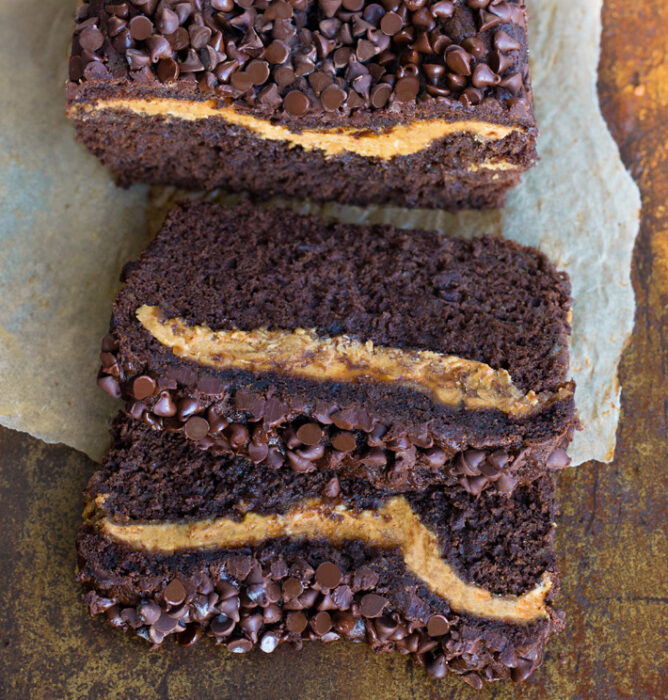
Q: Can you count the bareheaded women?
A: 0